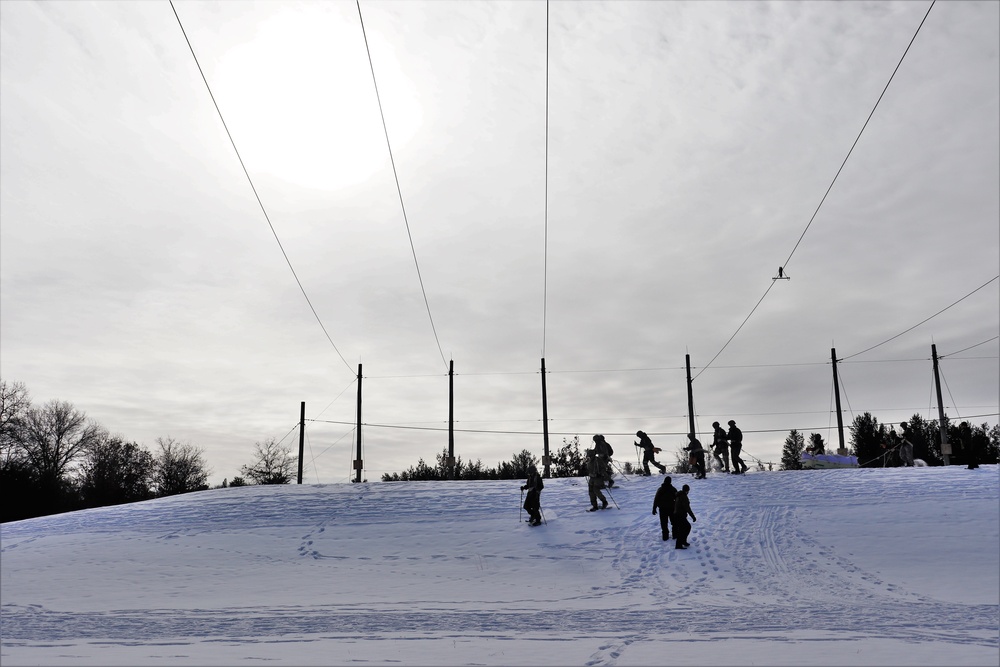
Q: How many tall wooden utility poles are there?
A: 7